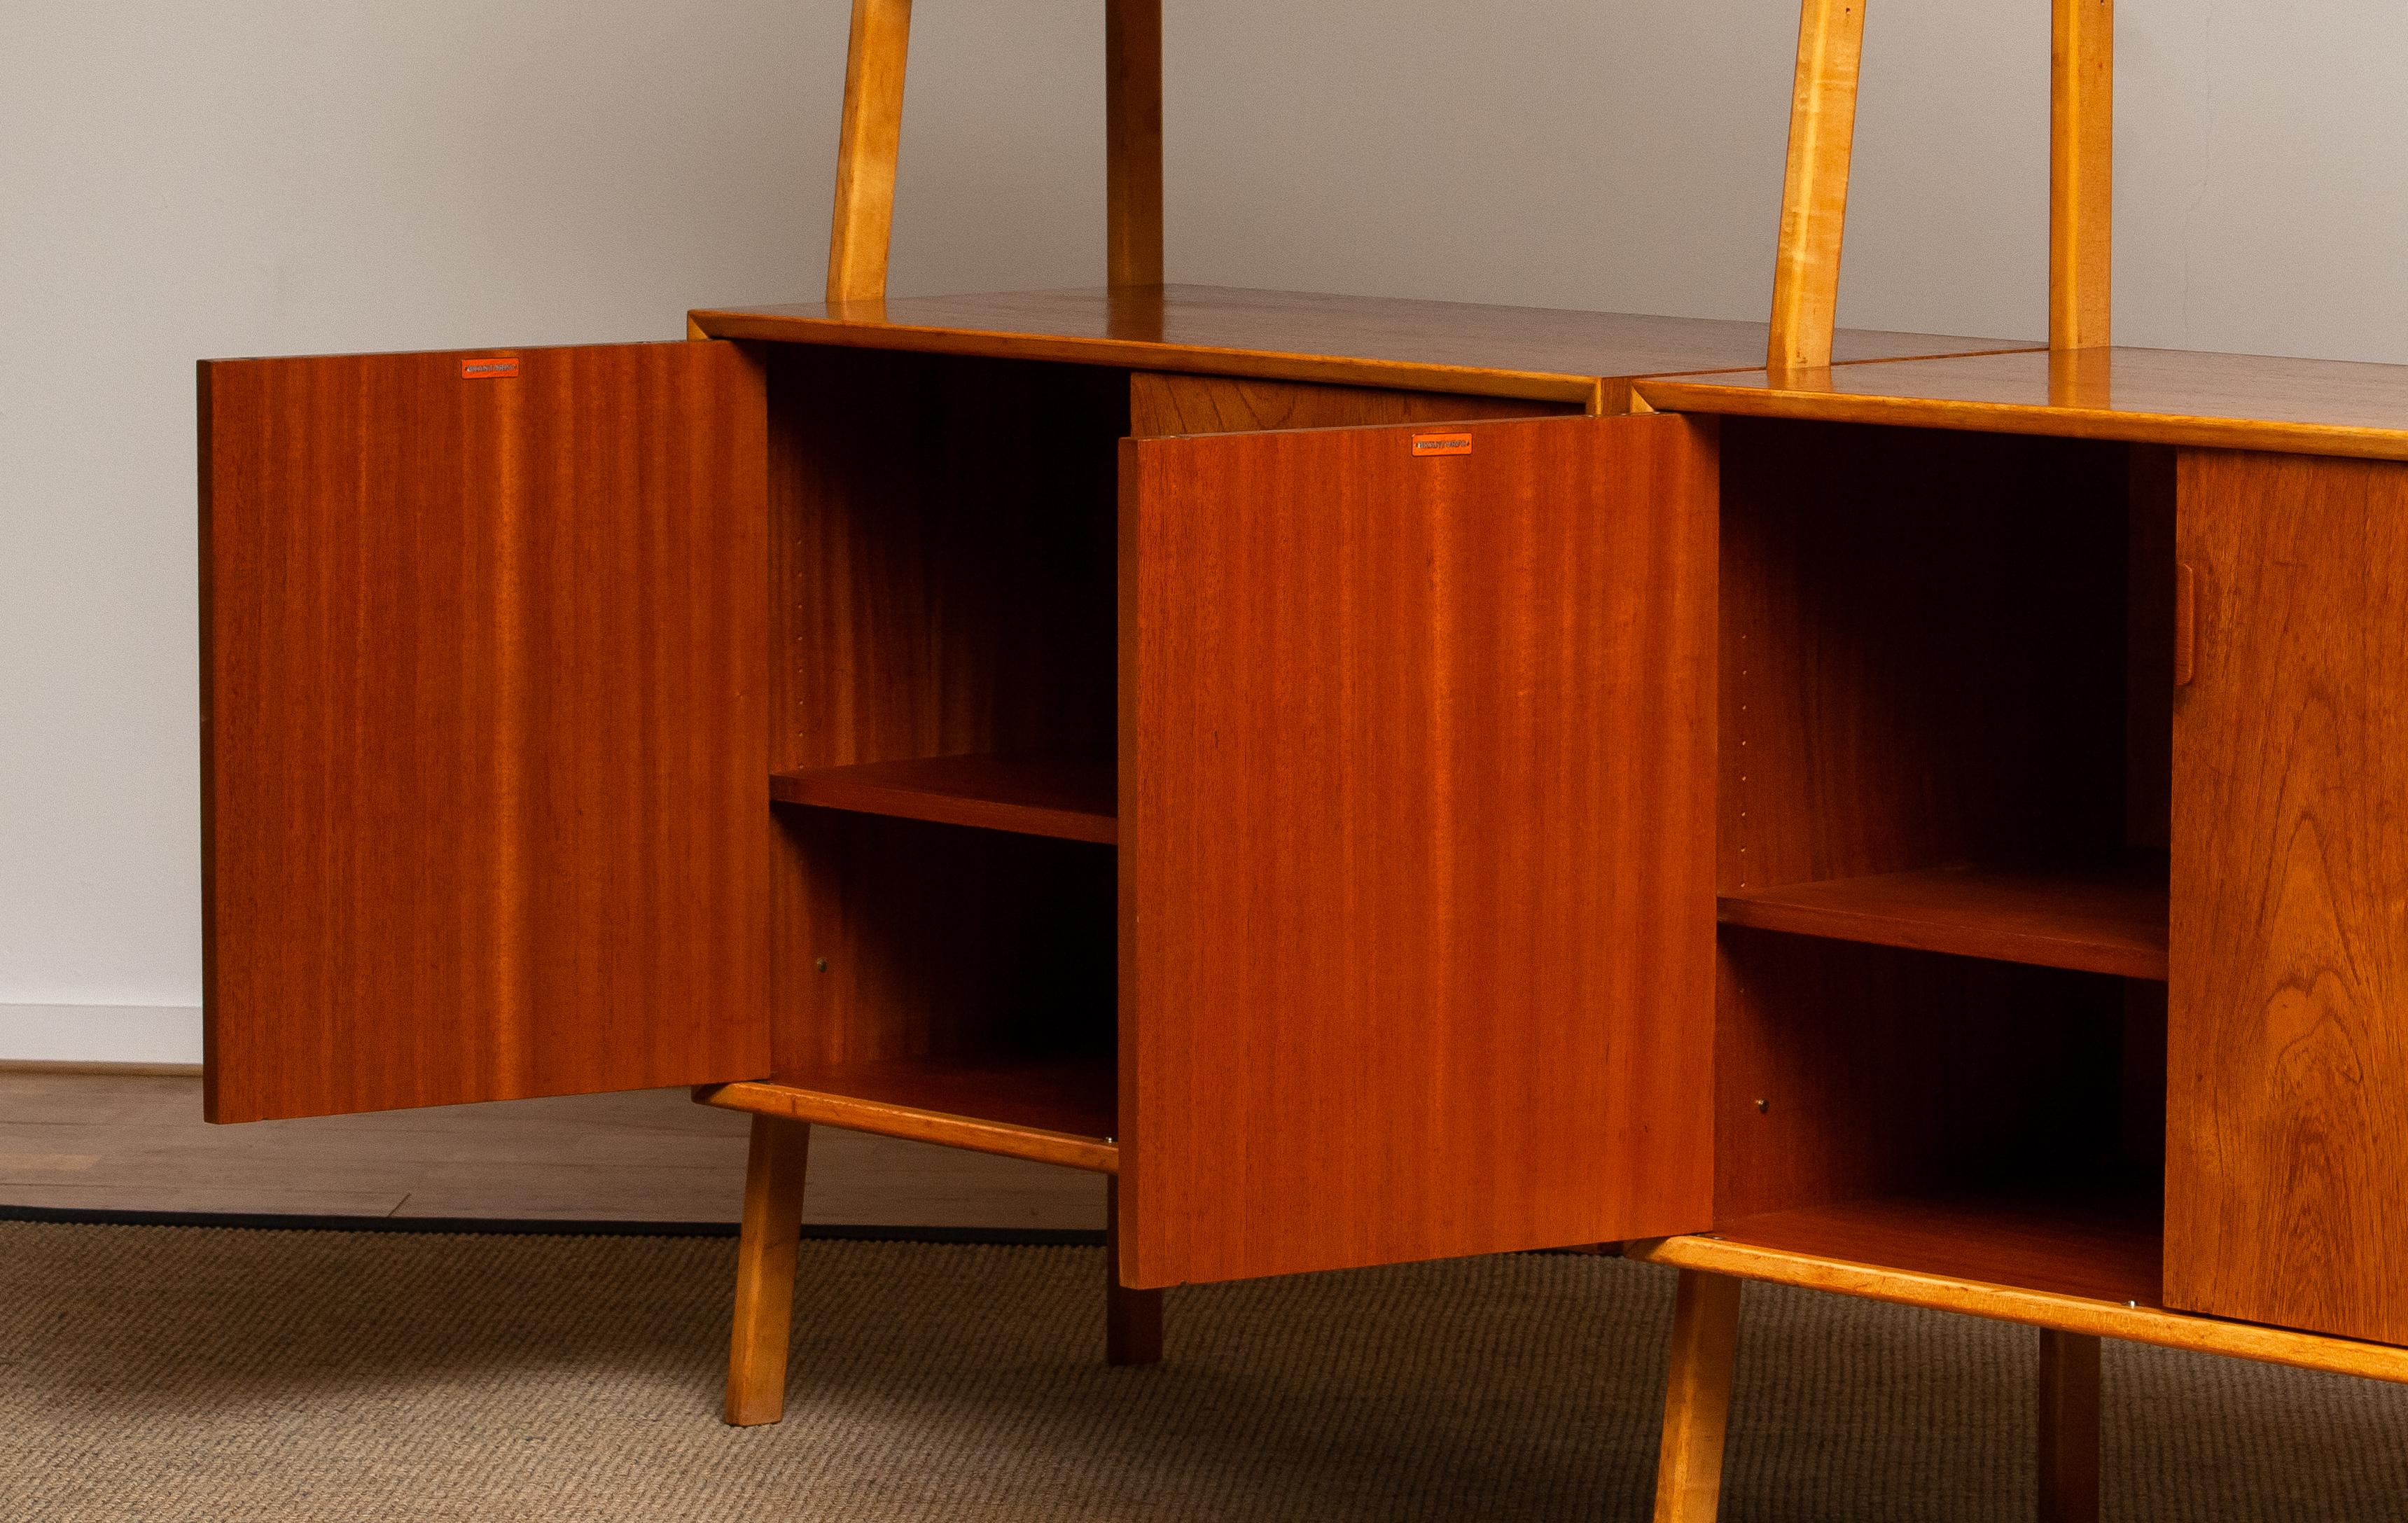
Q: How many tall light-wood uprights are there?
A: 4